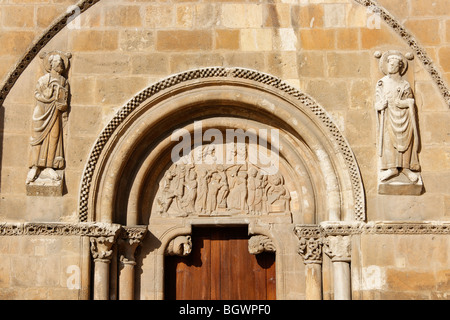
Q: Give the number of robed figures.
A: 2